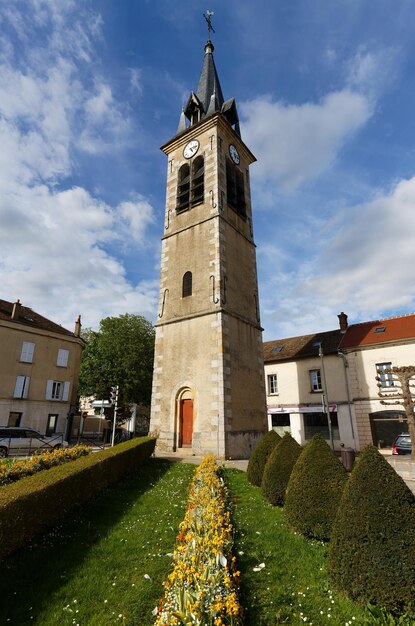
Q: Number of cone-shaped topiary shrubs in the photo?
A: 4